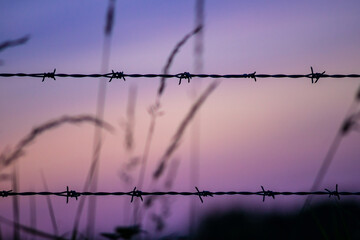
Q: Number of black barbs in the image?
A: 11